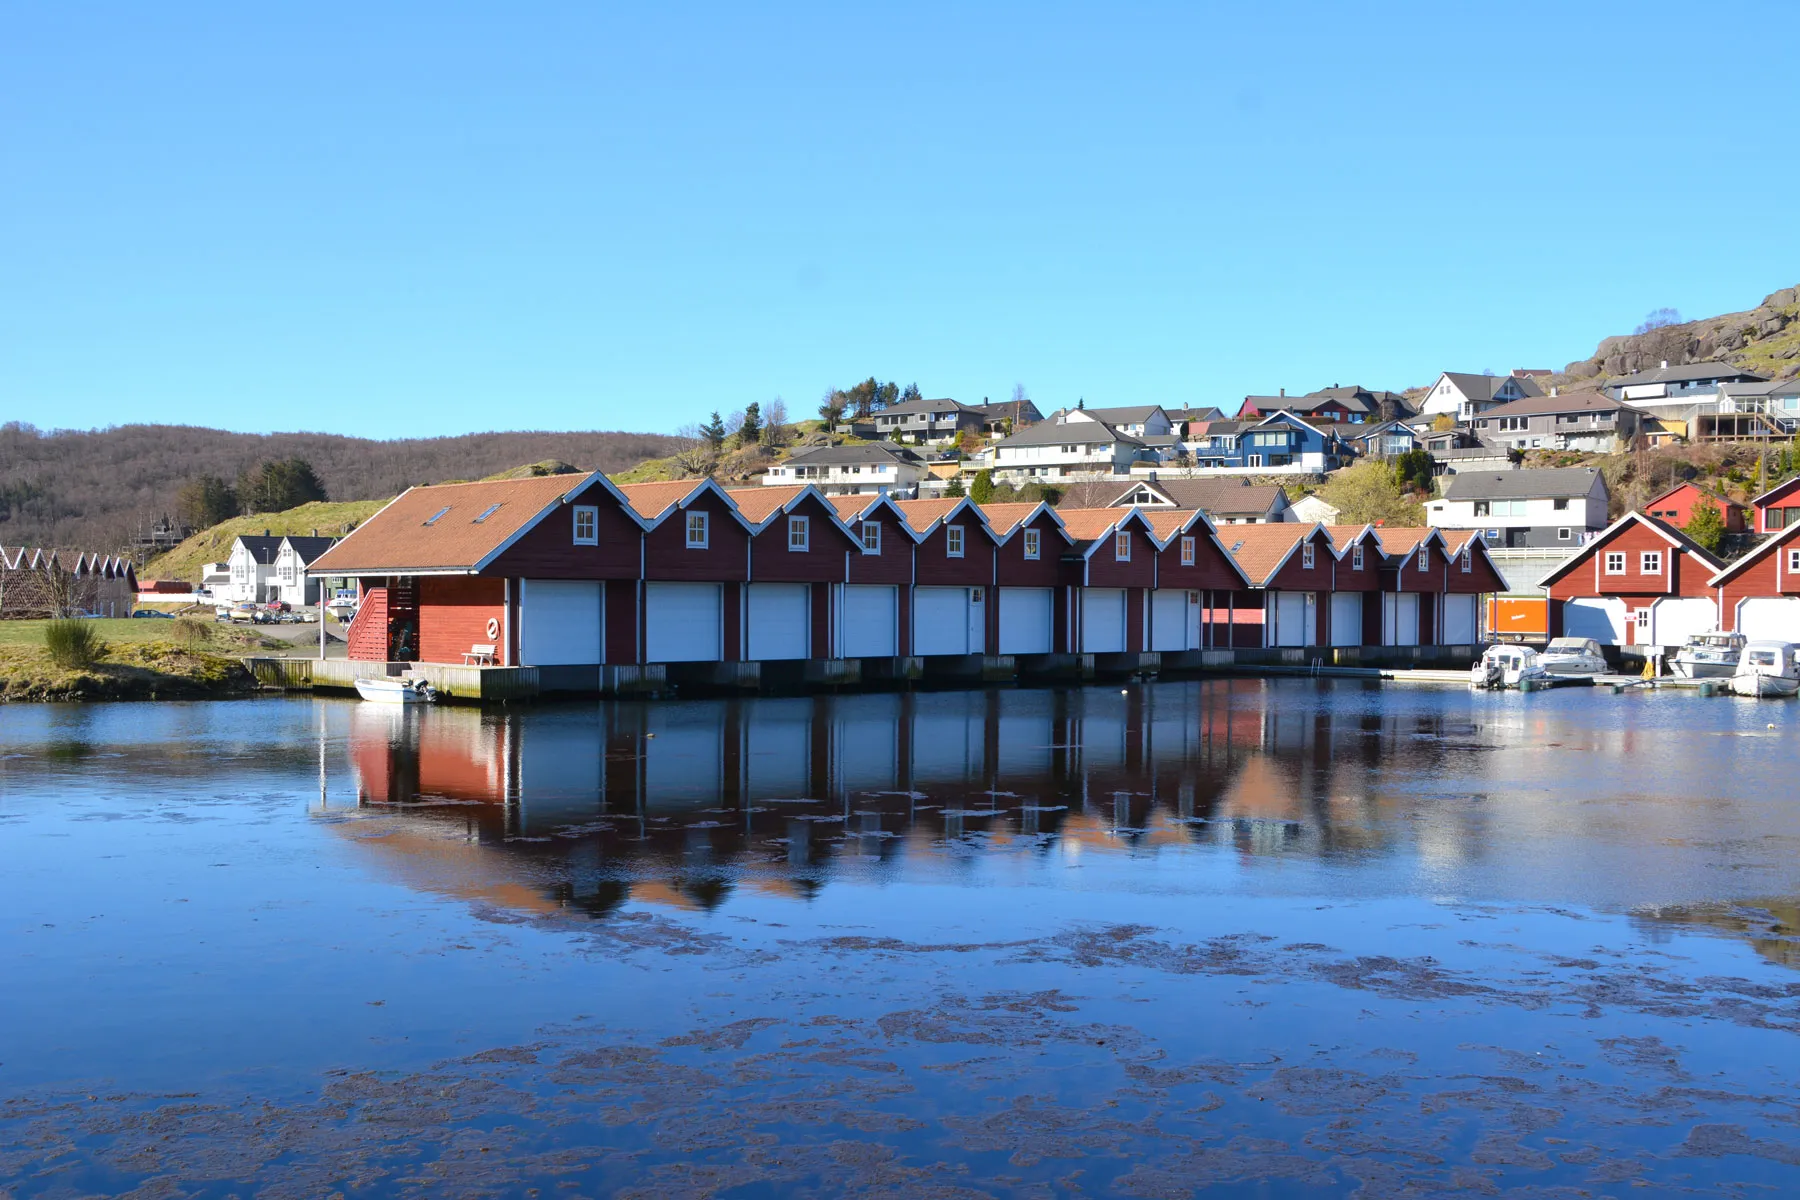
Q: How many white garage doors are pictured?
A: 15